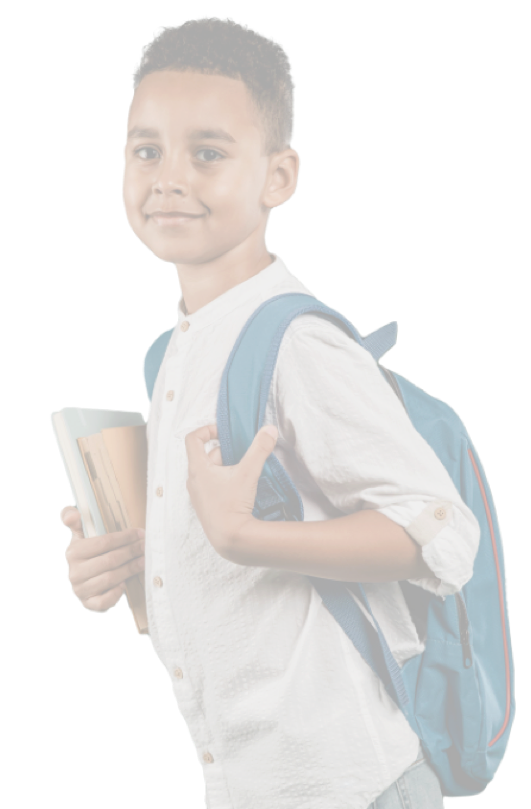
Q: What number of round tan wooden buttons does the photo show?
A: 7